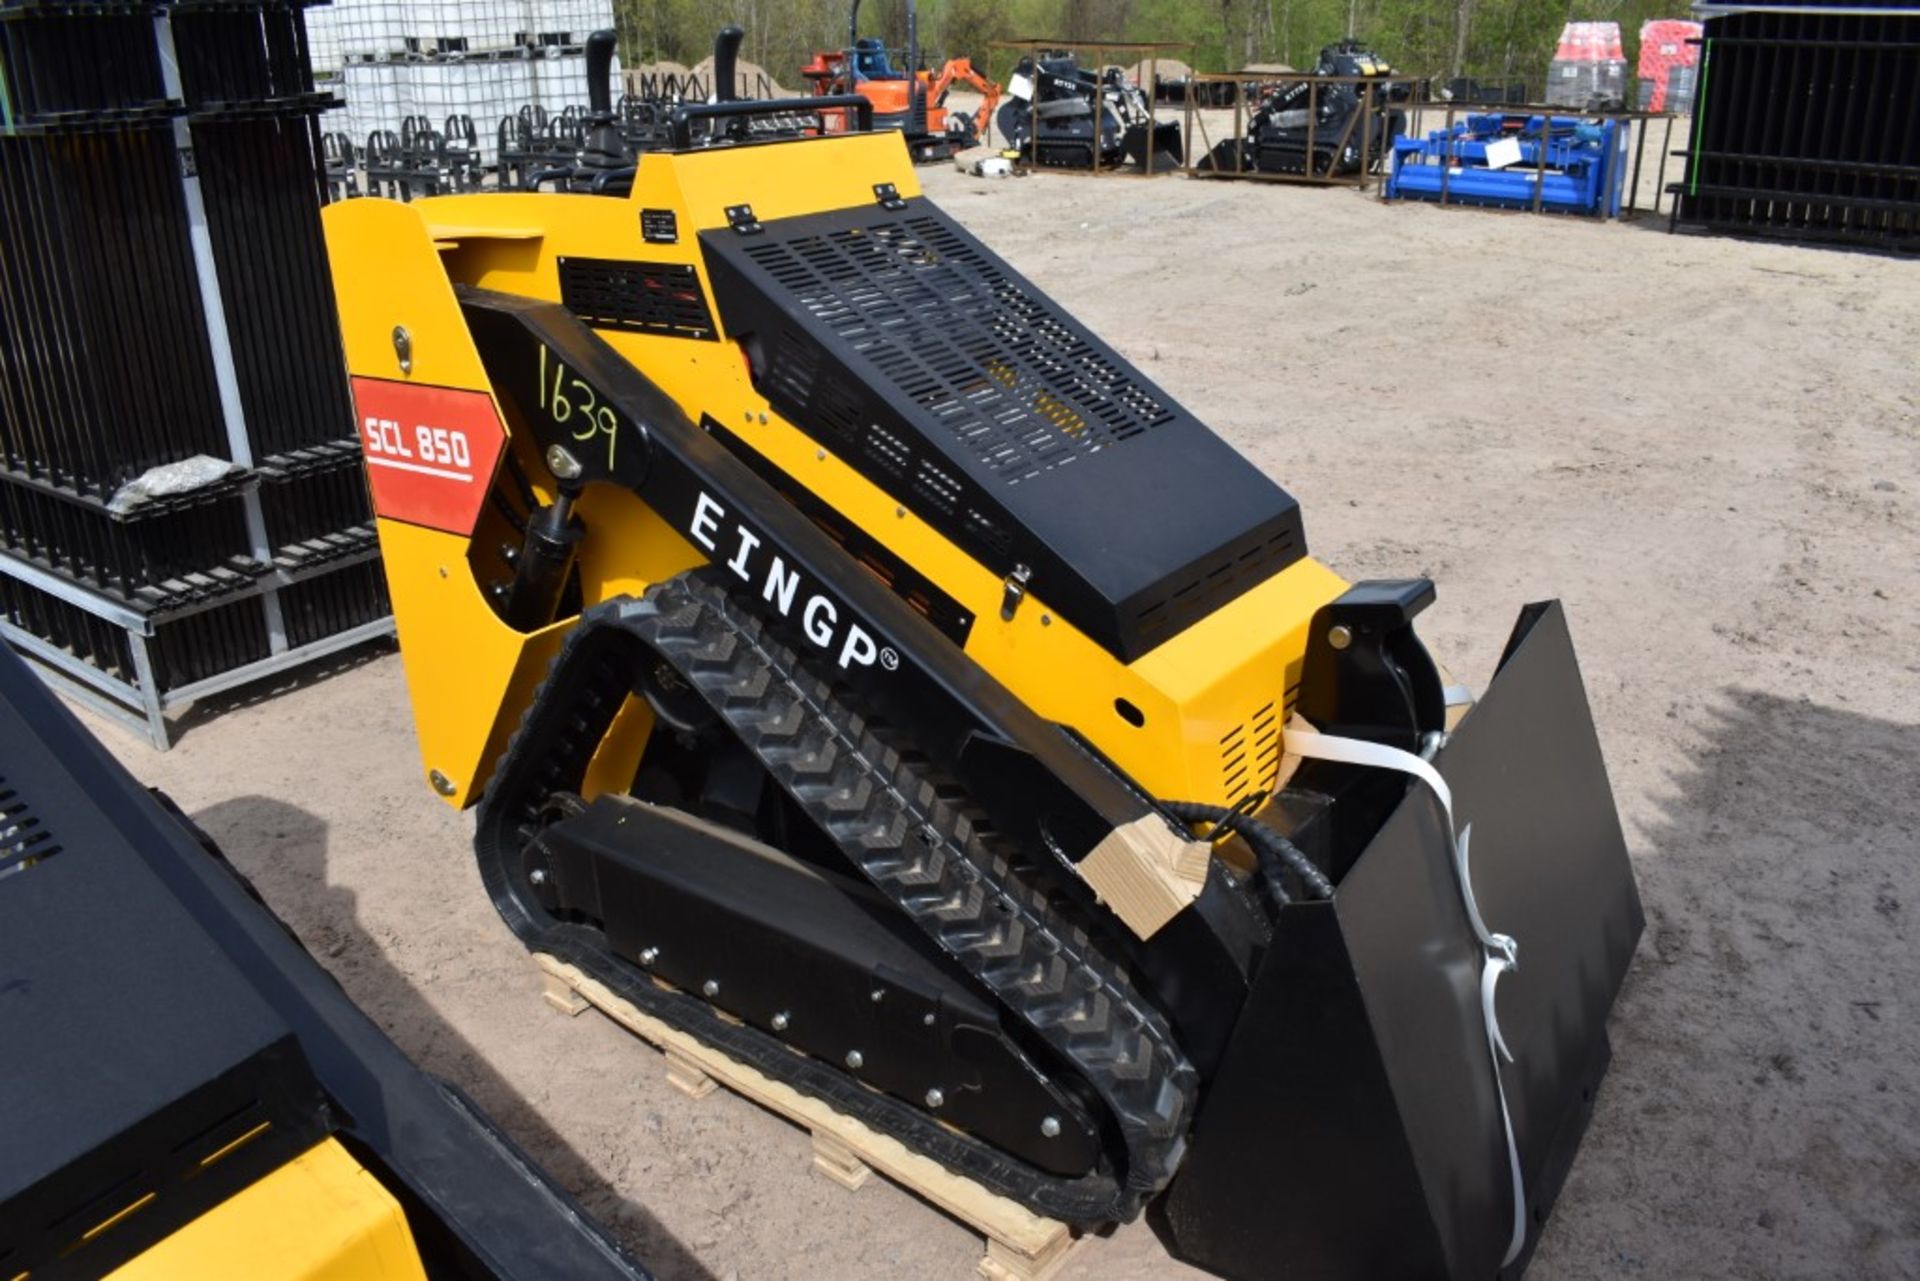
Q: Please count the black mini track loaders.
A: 2